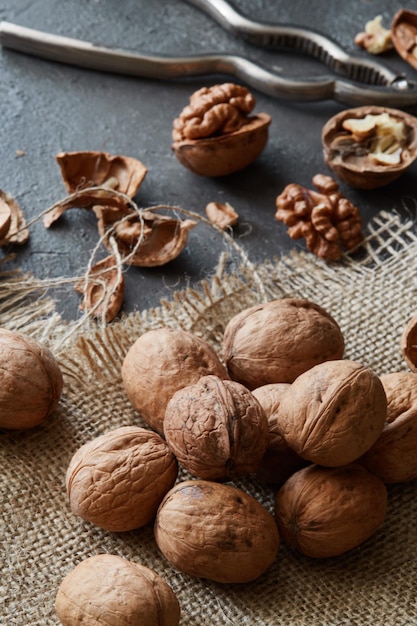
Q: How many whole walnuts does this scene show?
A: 11